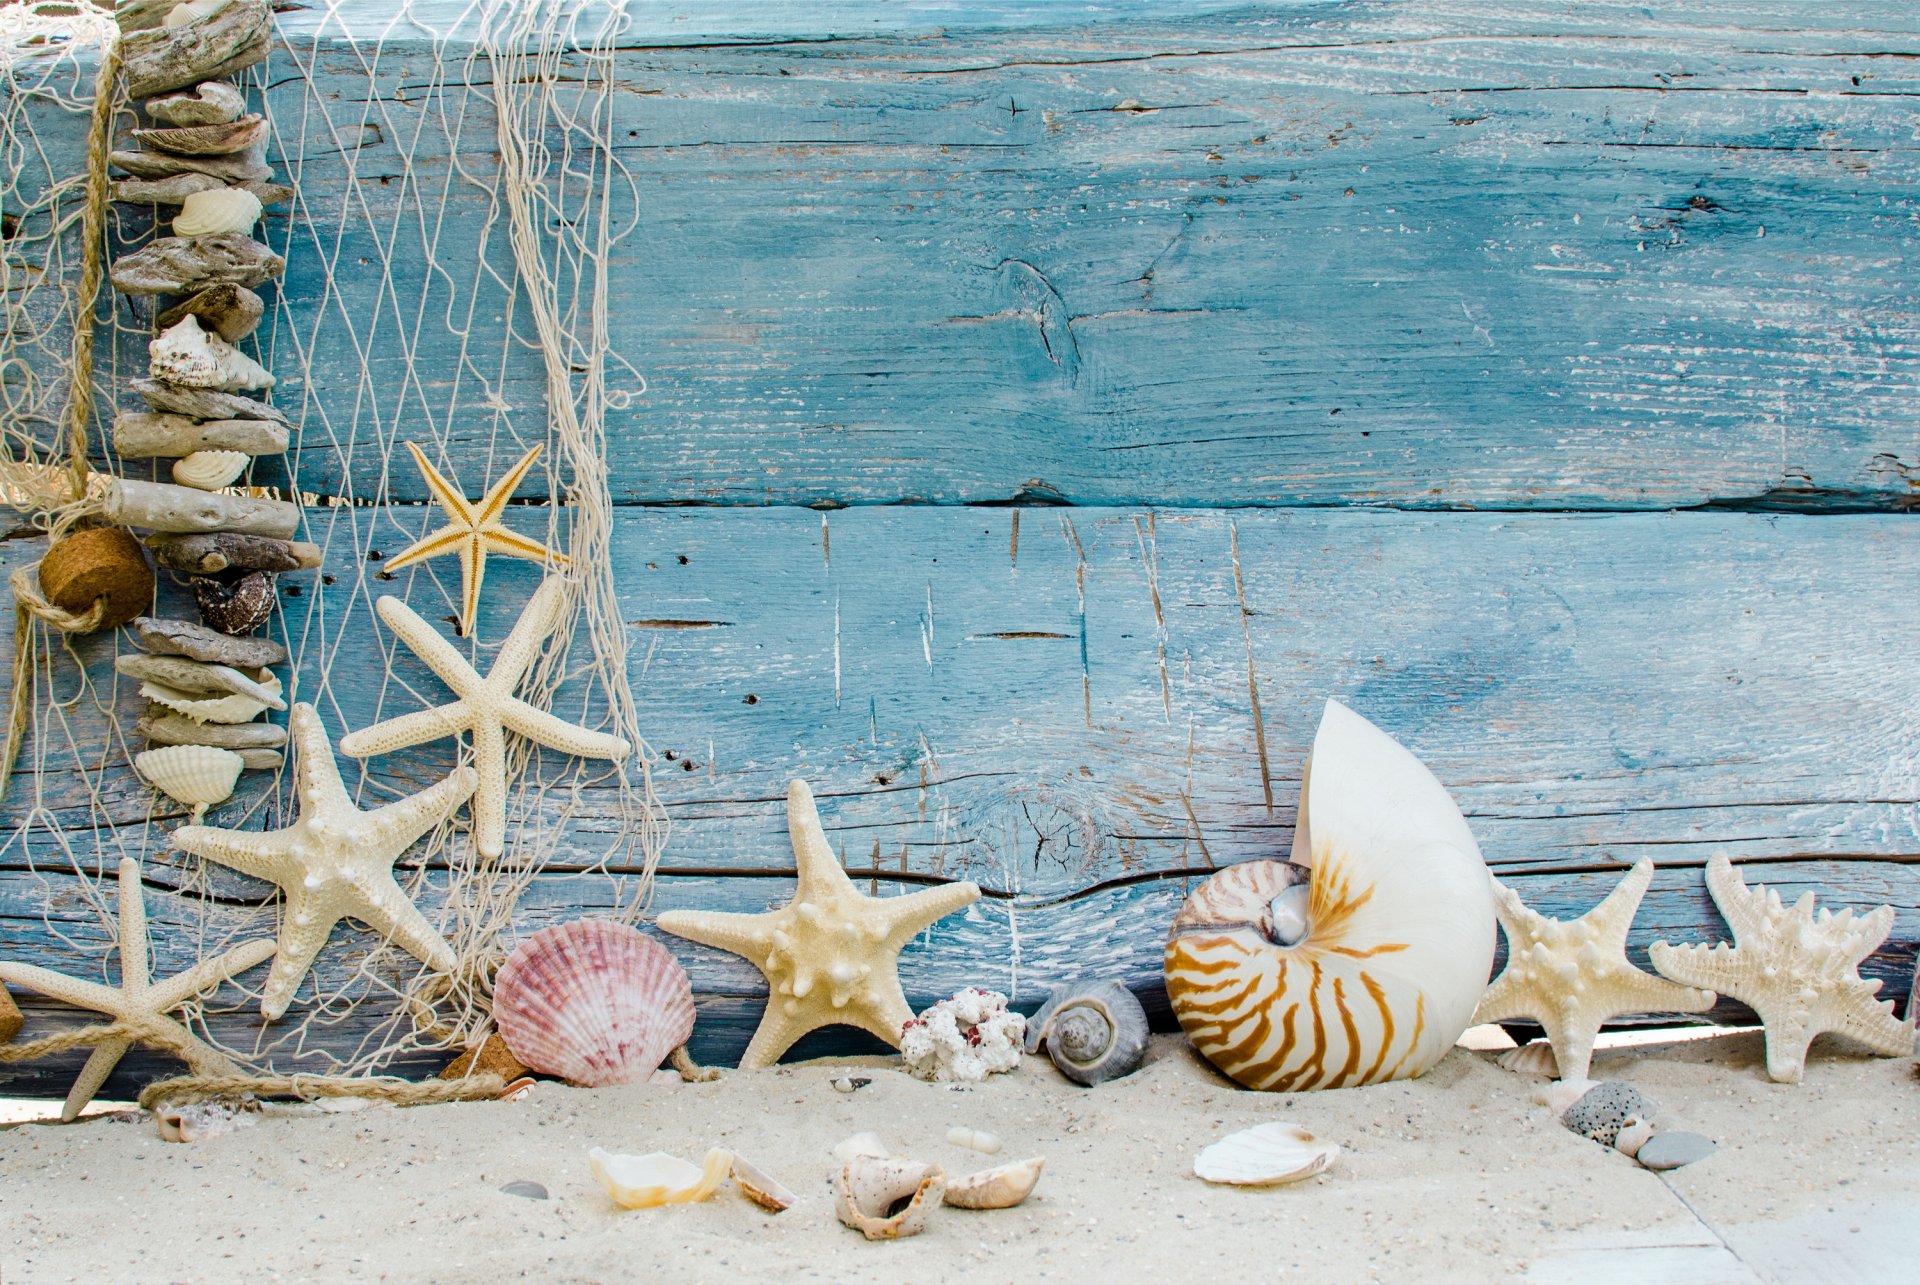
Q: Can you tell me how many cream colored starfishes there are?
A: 6